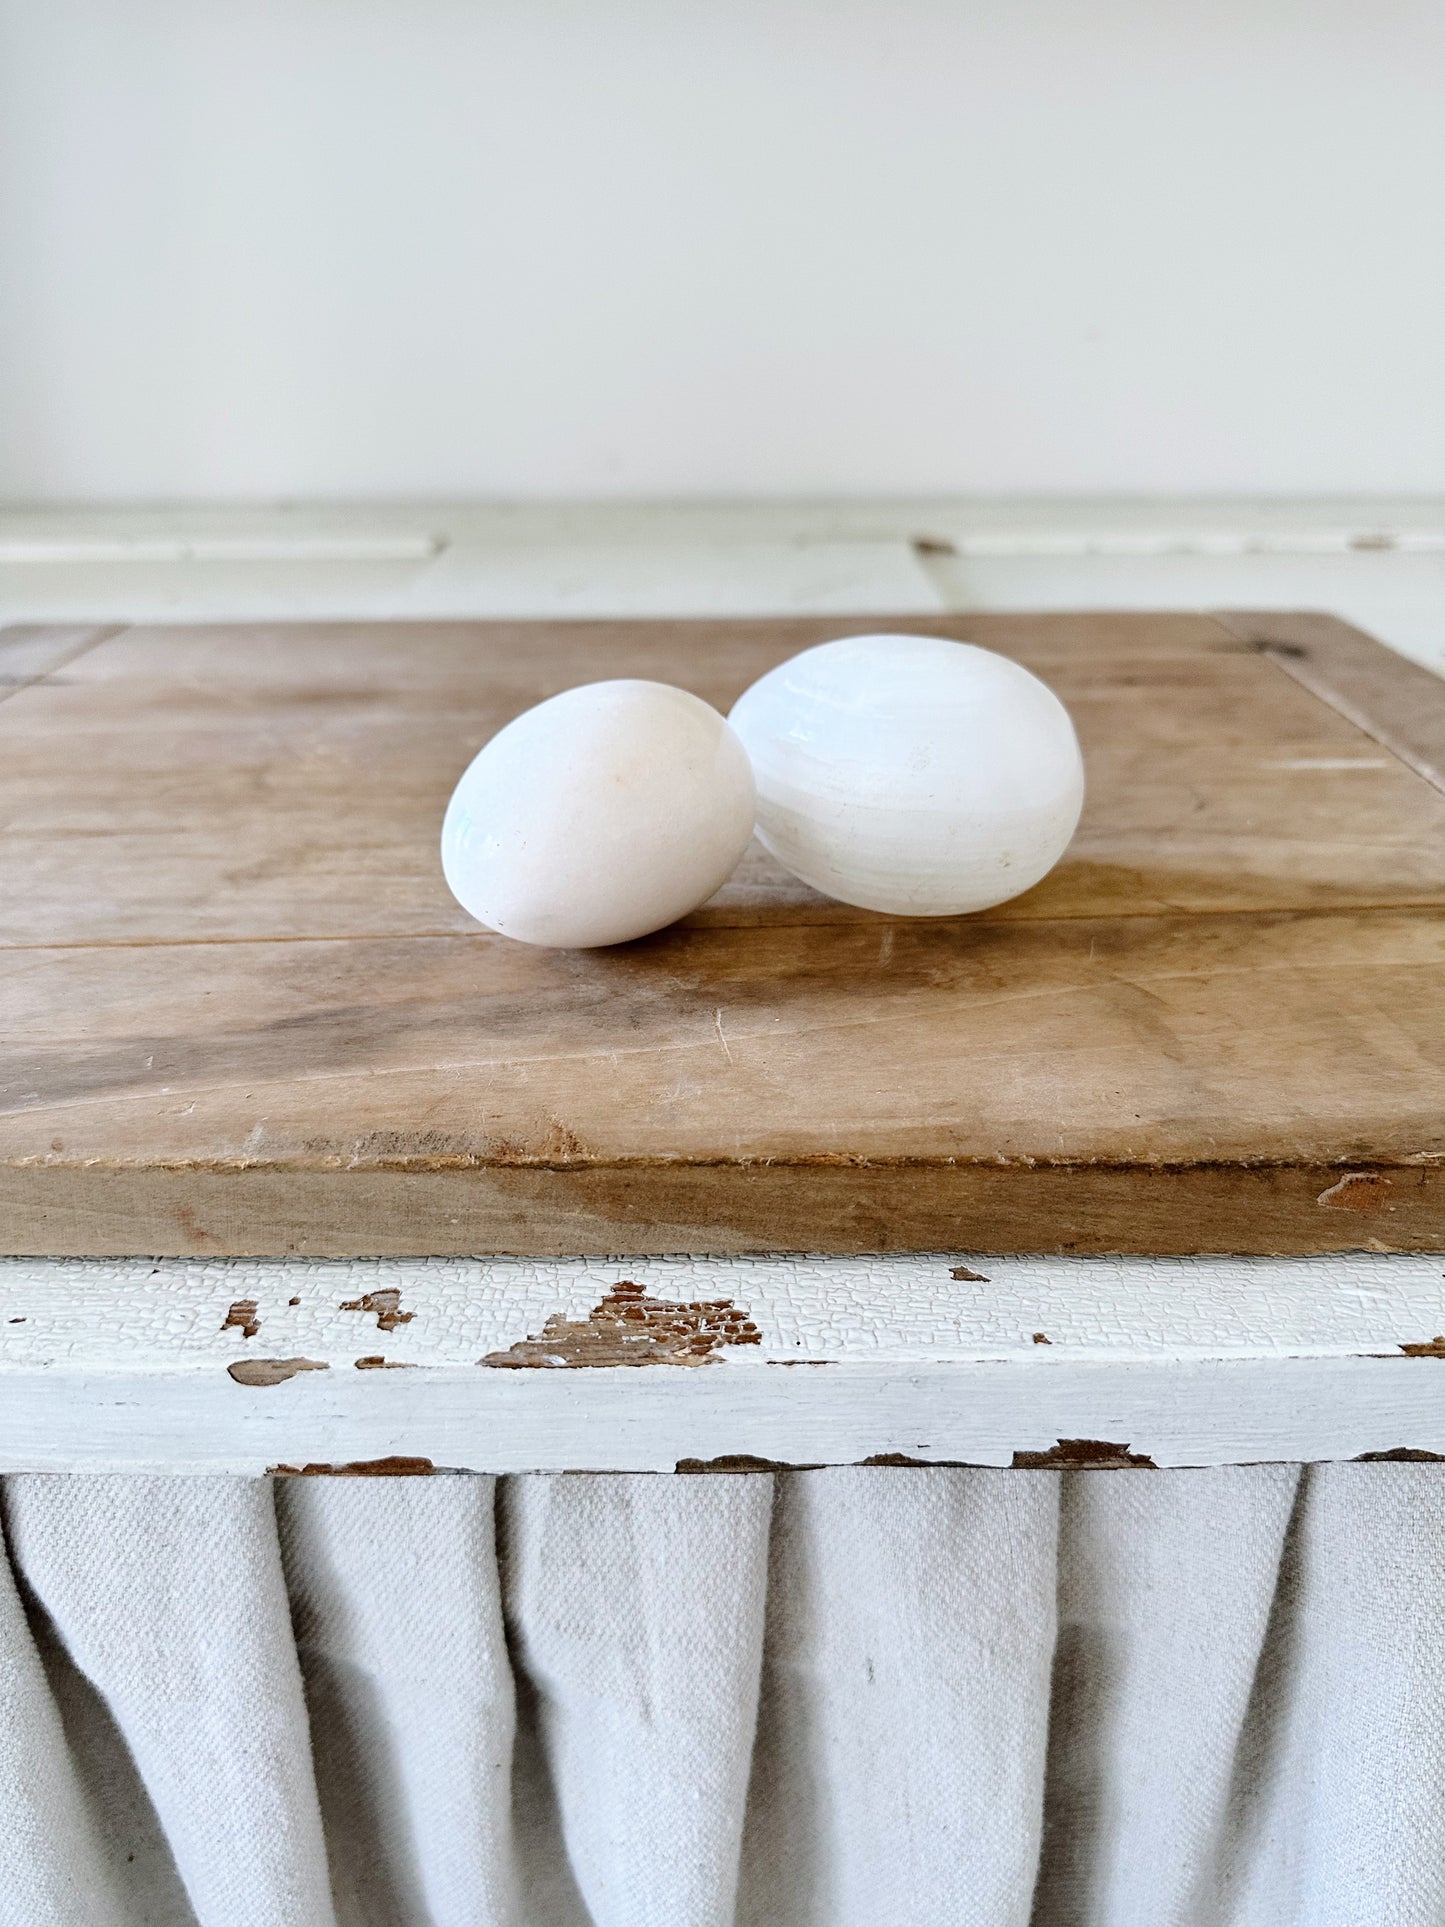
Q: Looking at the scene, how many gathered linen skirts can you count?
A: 1